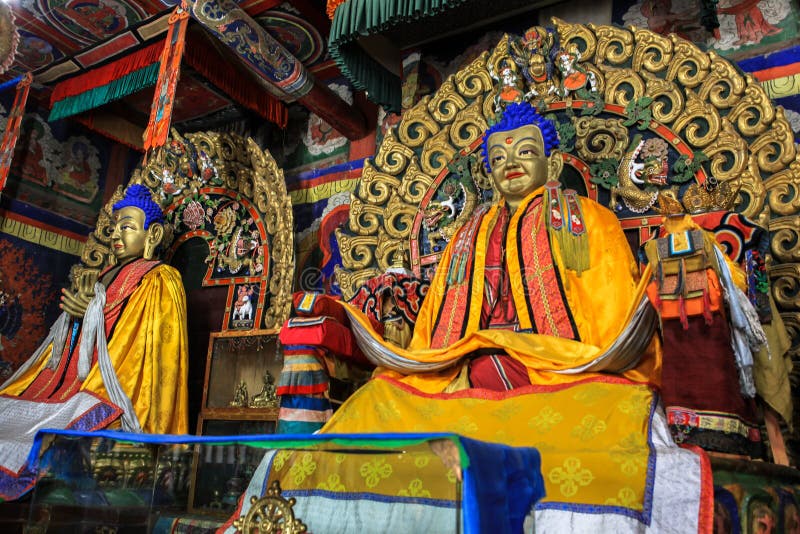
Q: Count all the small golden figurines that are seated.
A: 2